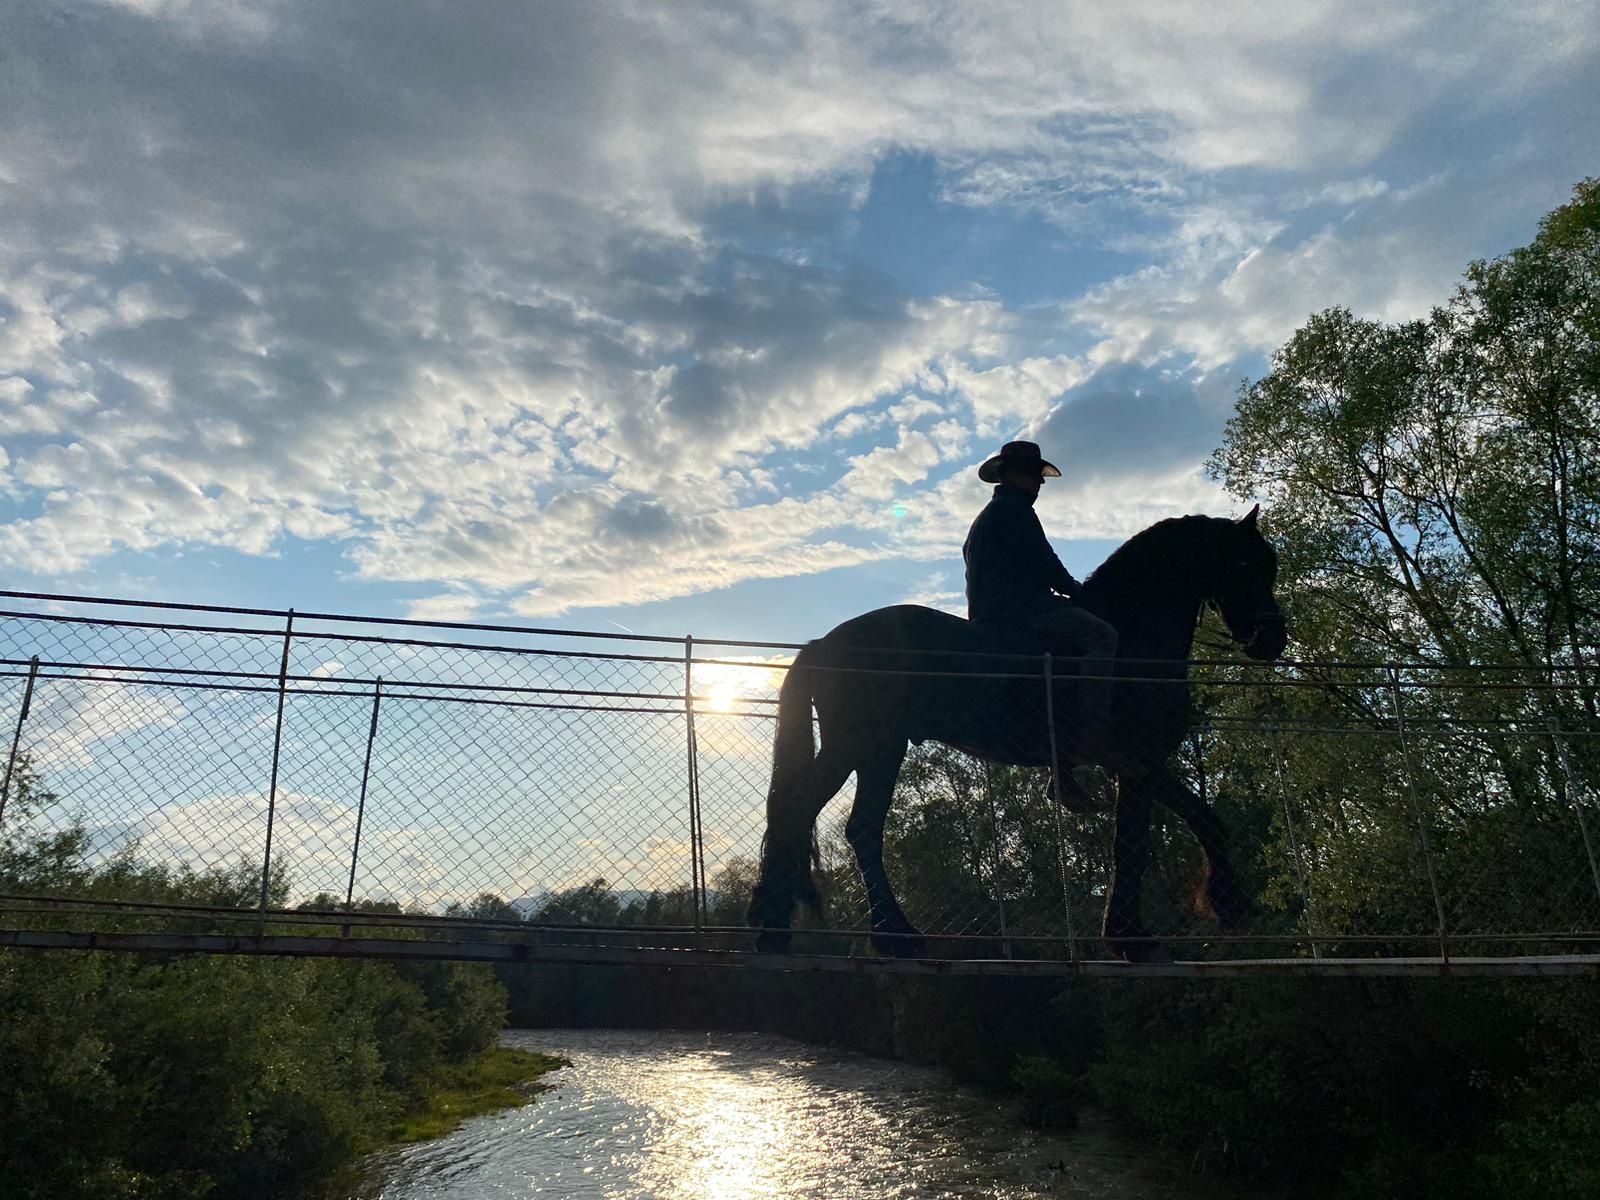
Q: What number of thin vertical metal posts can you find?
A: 10